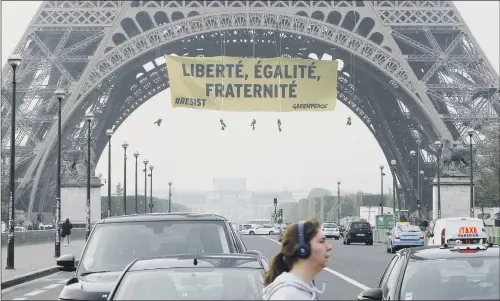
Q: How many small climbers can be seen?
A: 5